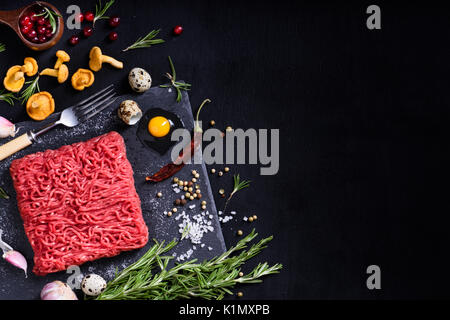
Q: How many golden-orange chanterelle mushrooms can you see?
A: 7